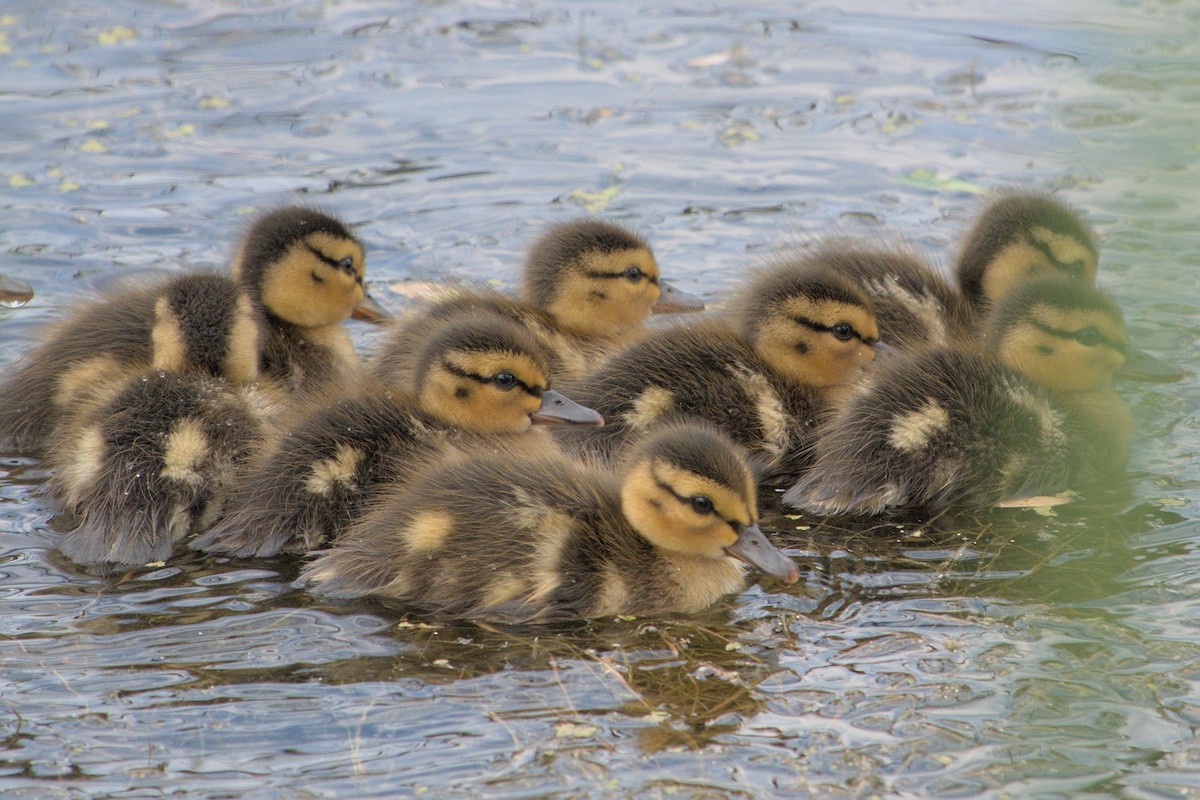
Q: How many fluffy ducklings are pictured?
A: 8